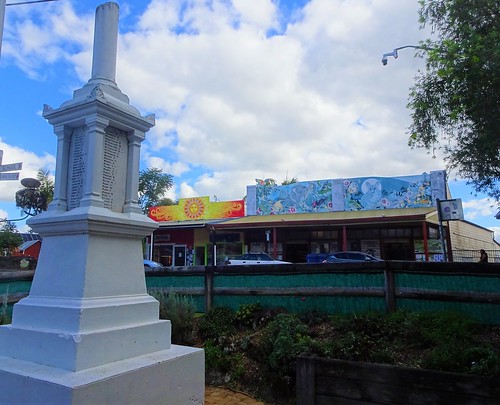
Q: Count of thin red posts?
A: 3